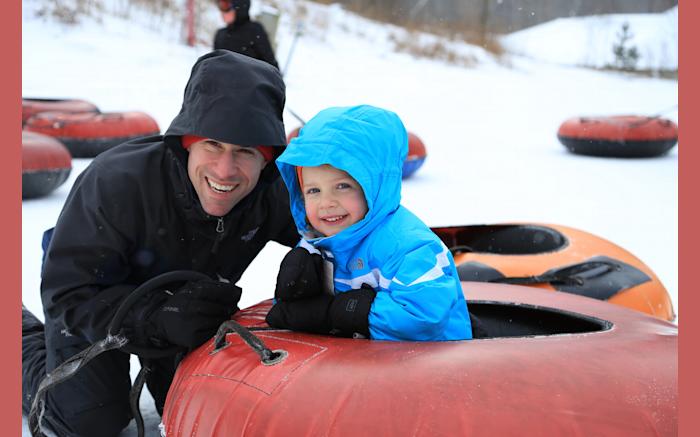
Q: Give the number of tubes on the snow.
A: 7